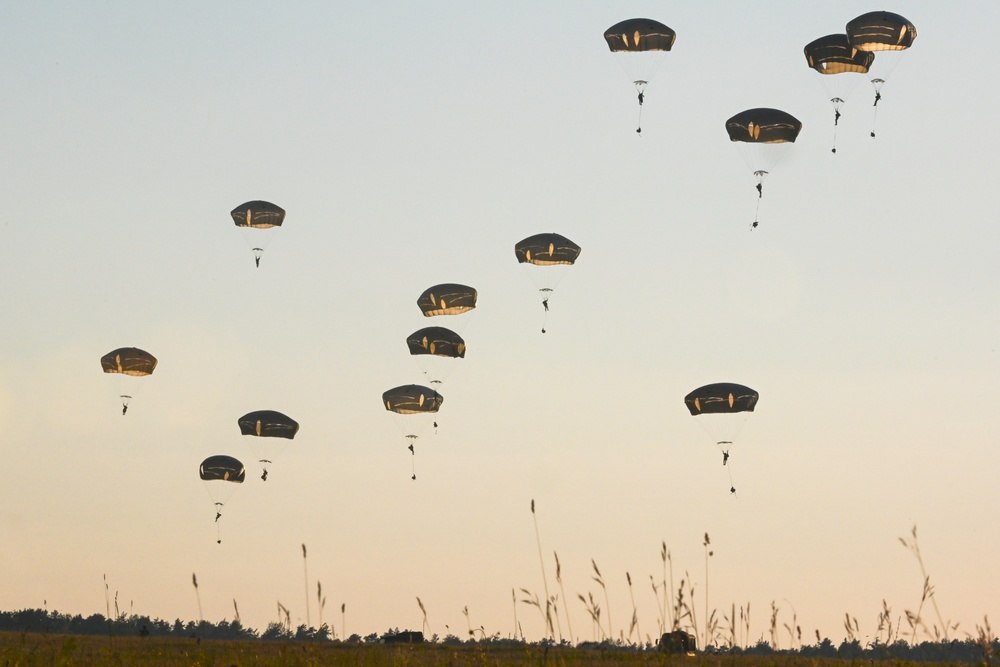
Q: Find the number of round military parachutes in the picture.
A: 13